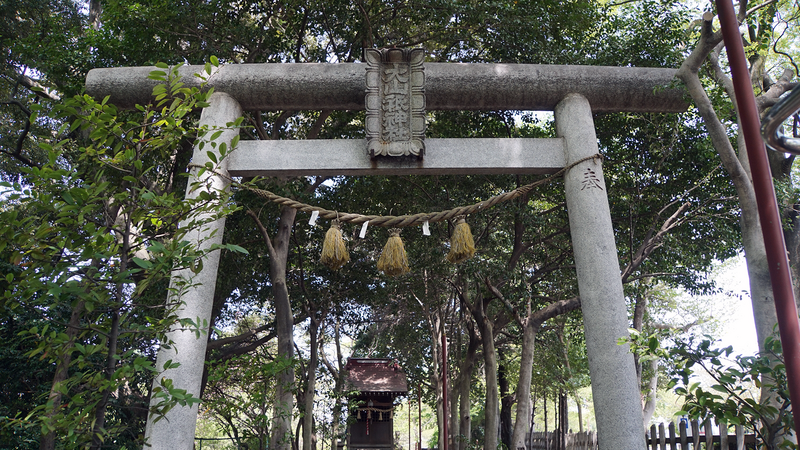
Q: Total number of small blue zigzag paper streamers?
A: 0